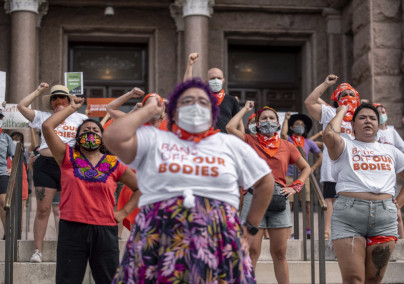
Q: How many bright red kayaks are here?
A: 0